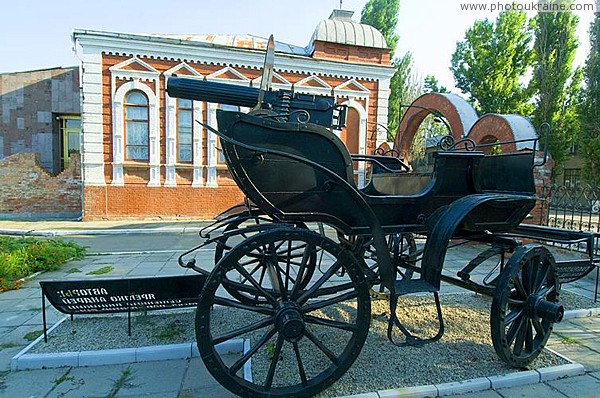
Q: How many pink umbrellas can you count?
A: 0